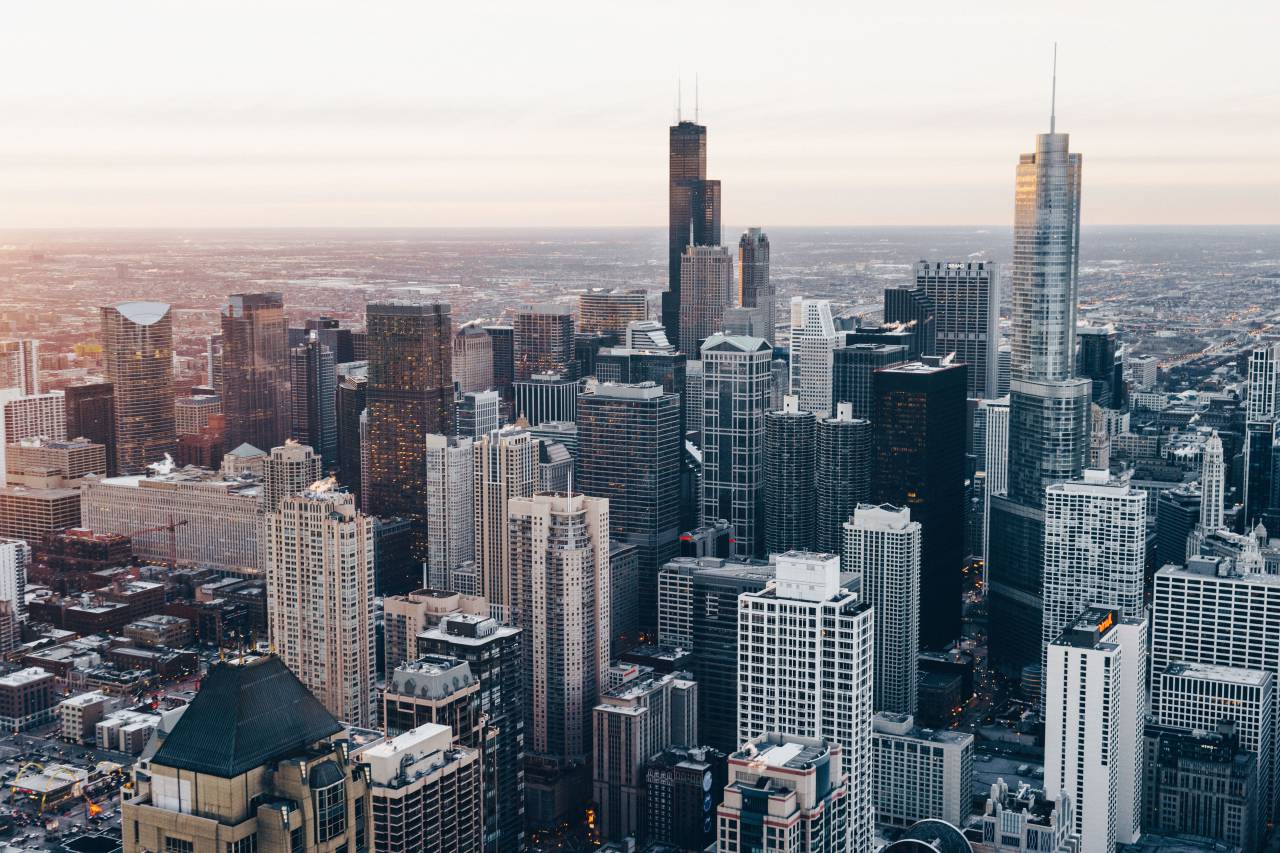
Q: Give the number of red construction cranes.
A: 1